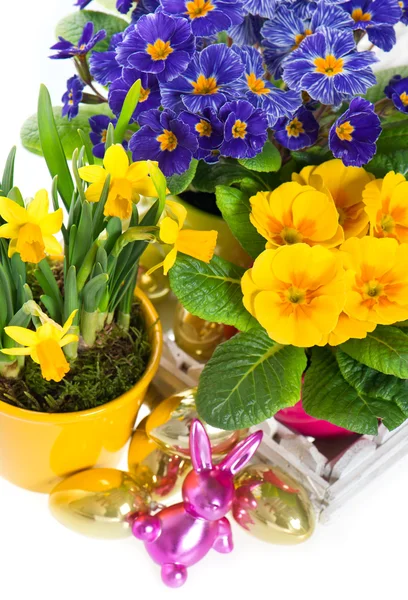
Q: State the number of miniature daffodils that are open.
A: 4